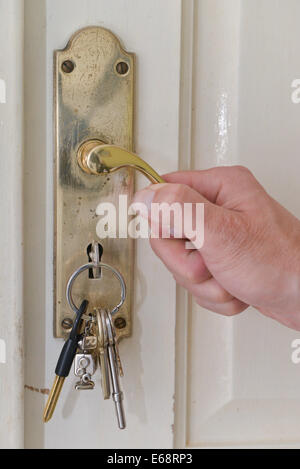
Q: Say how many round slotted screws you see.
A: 4